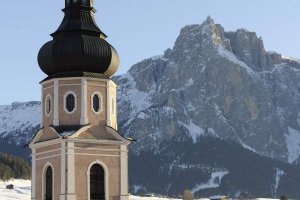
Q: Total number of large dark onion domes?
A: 1